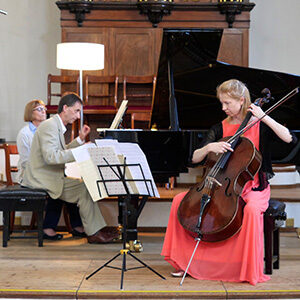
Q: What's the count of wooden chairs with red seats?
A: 3